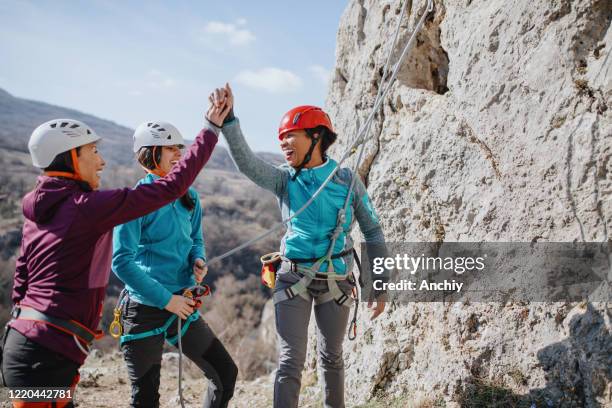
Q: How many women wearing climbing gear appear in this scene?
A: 3